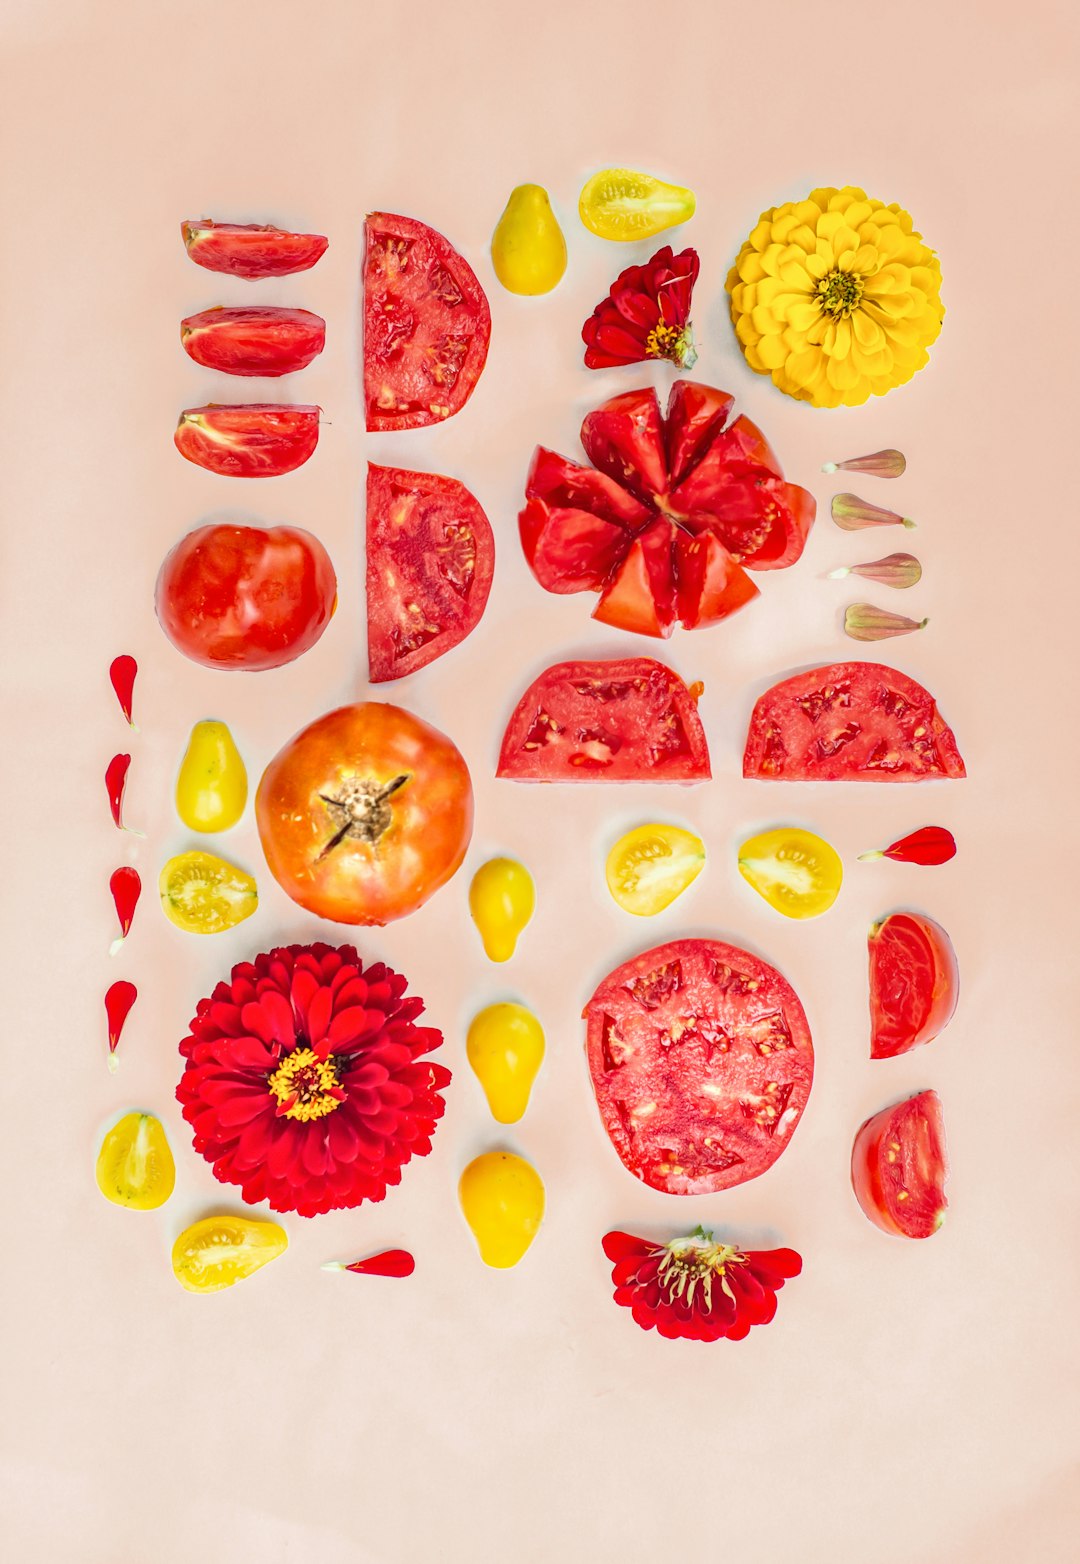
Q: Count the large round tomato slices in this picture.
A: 1